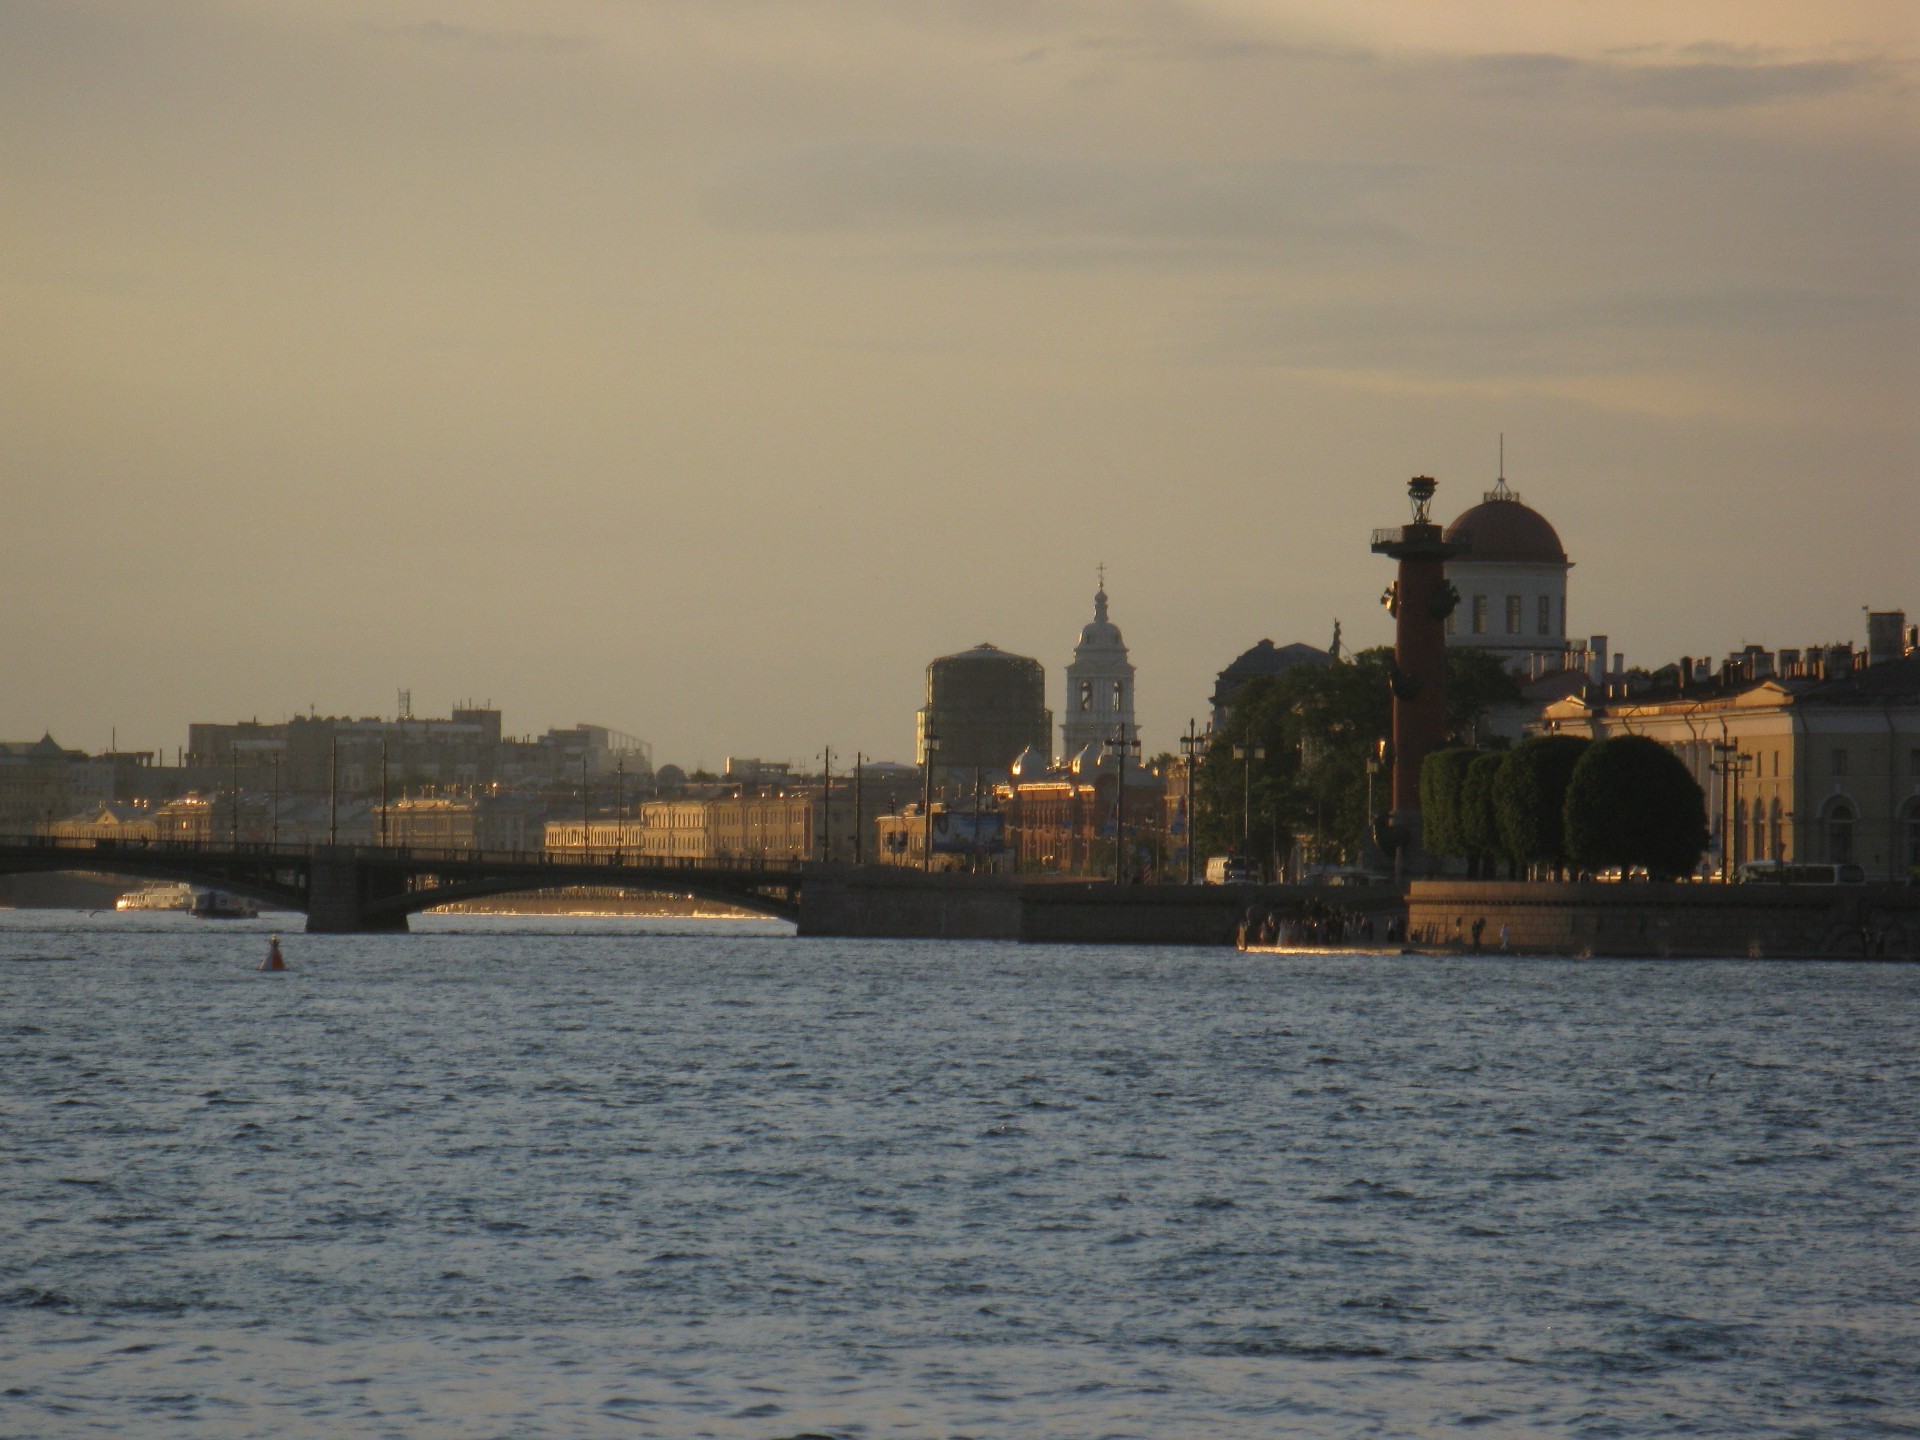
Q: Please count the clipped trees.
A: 4